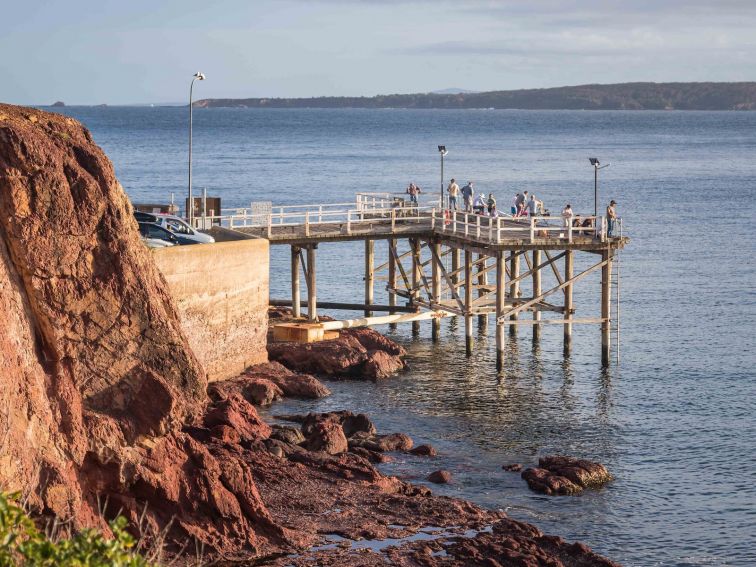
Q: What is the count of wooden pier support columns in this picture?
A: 14